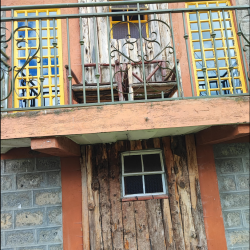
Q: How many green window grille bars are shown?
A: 0